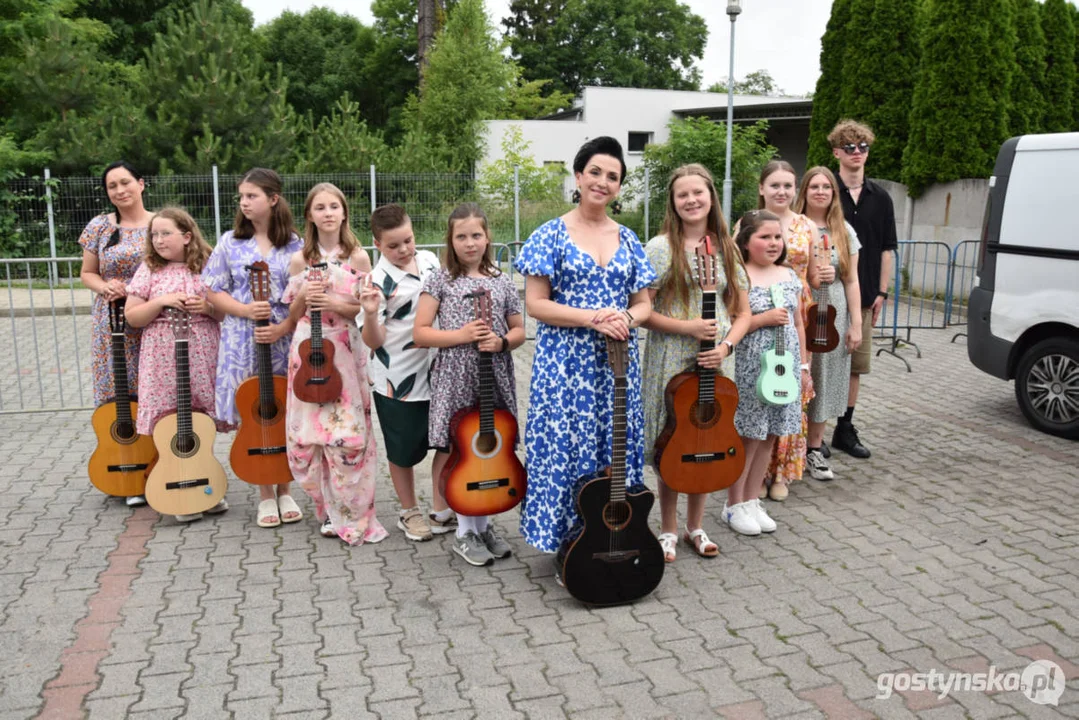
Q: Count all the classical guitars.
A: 5